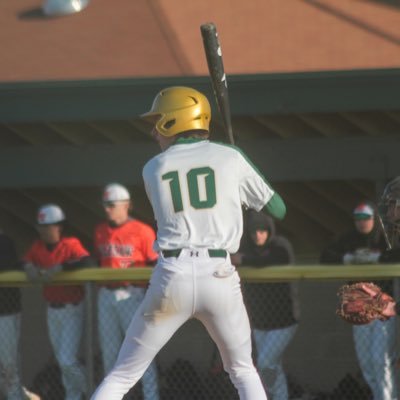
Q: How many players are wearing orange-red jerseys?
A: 2